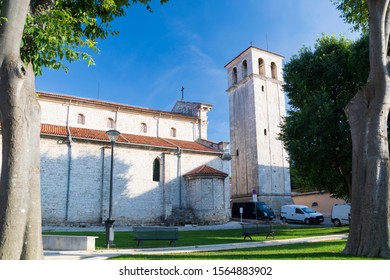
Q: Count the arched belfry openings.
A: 4